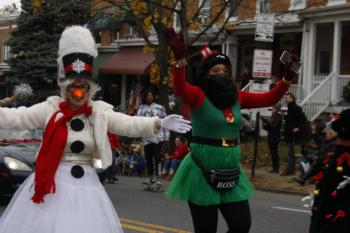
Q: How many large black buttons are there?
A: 3